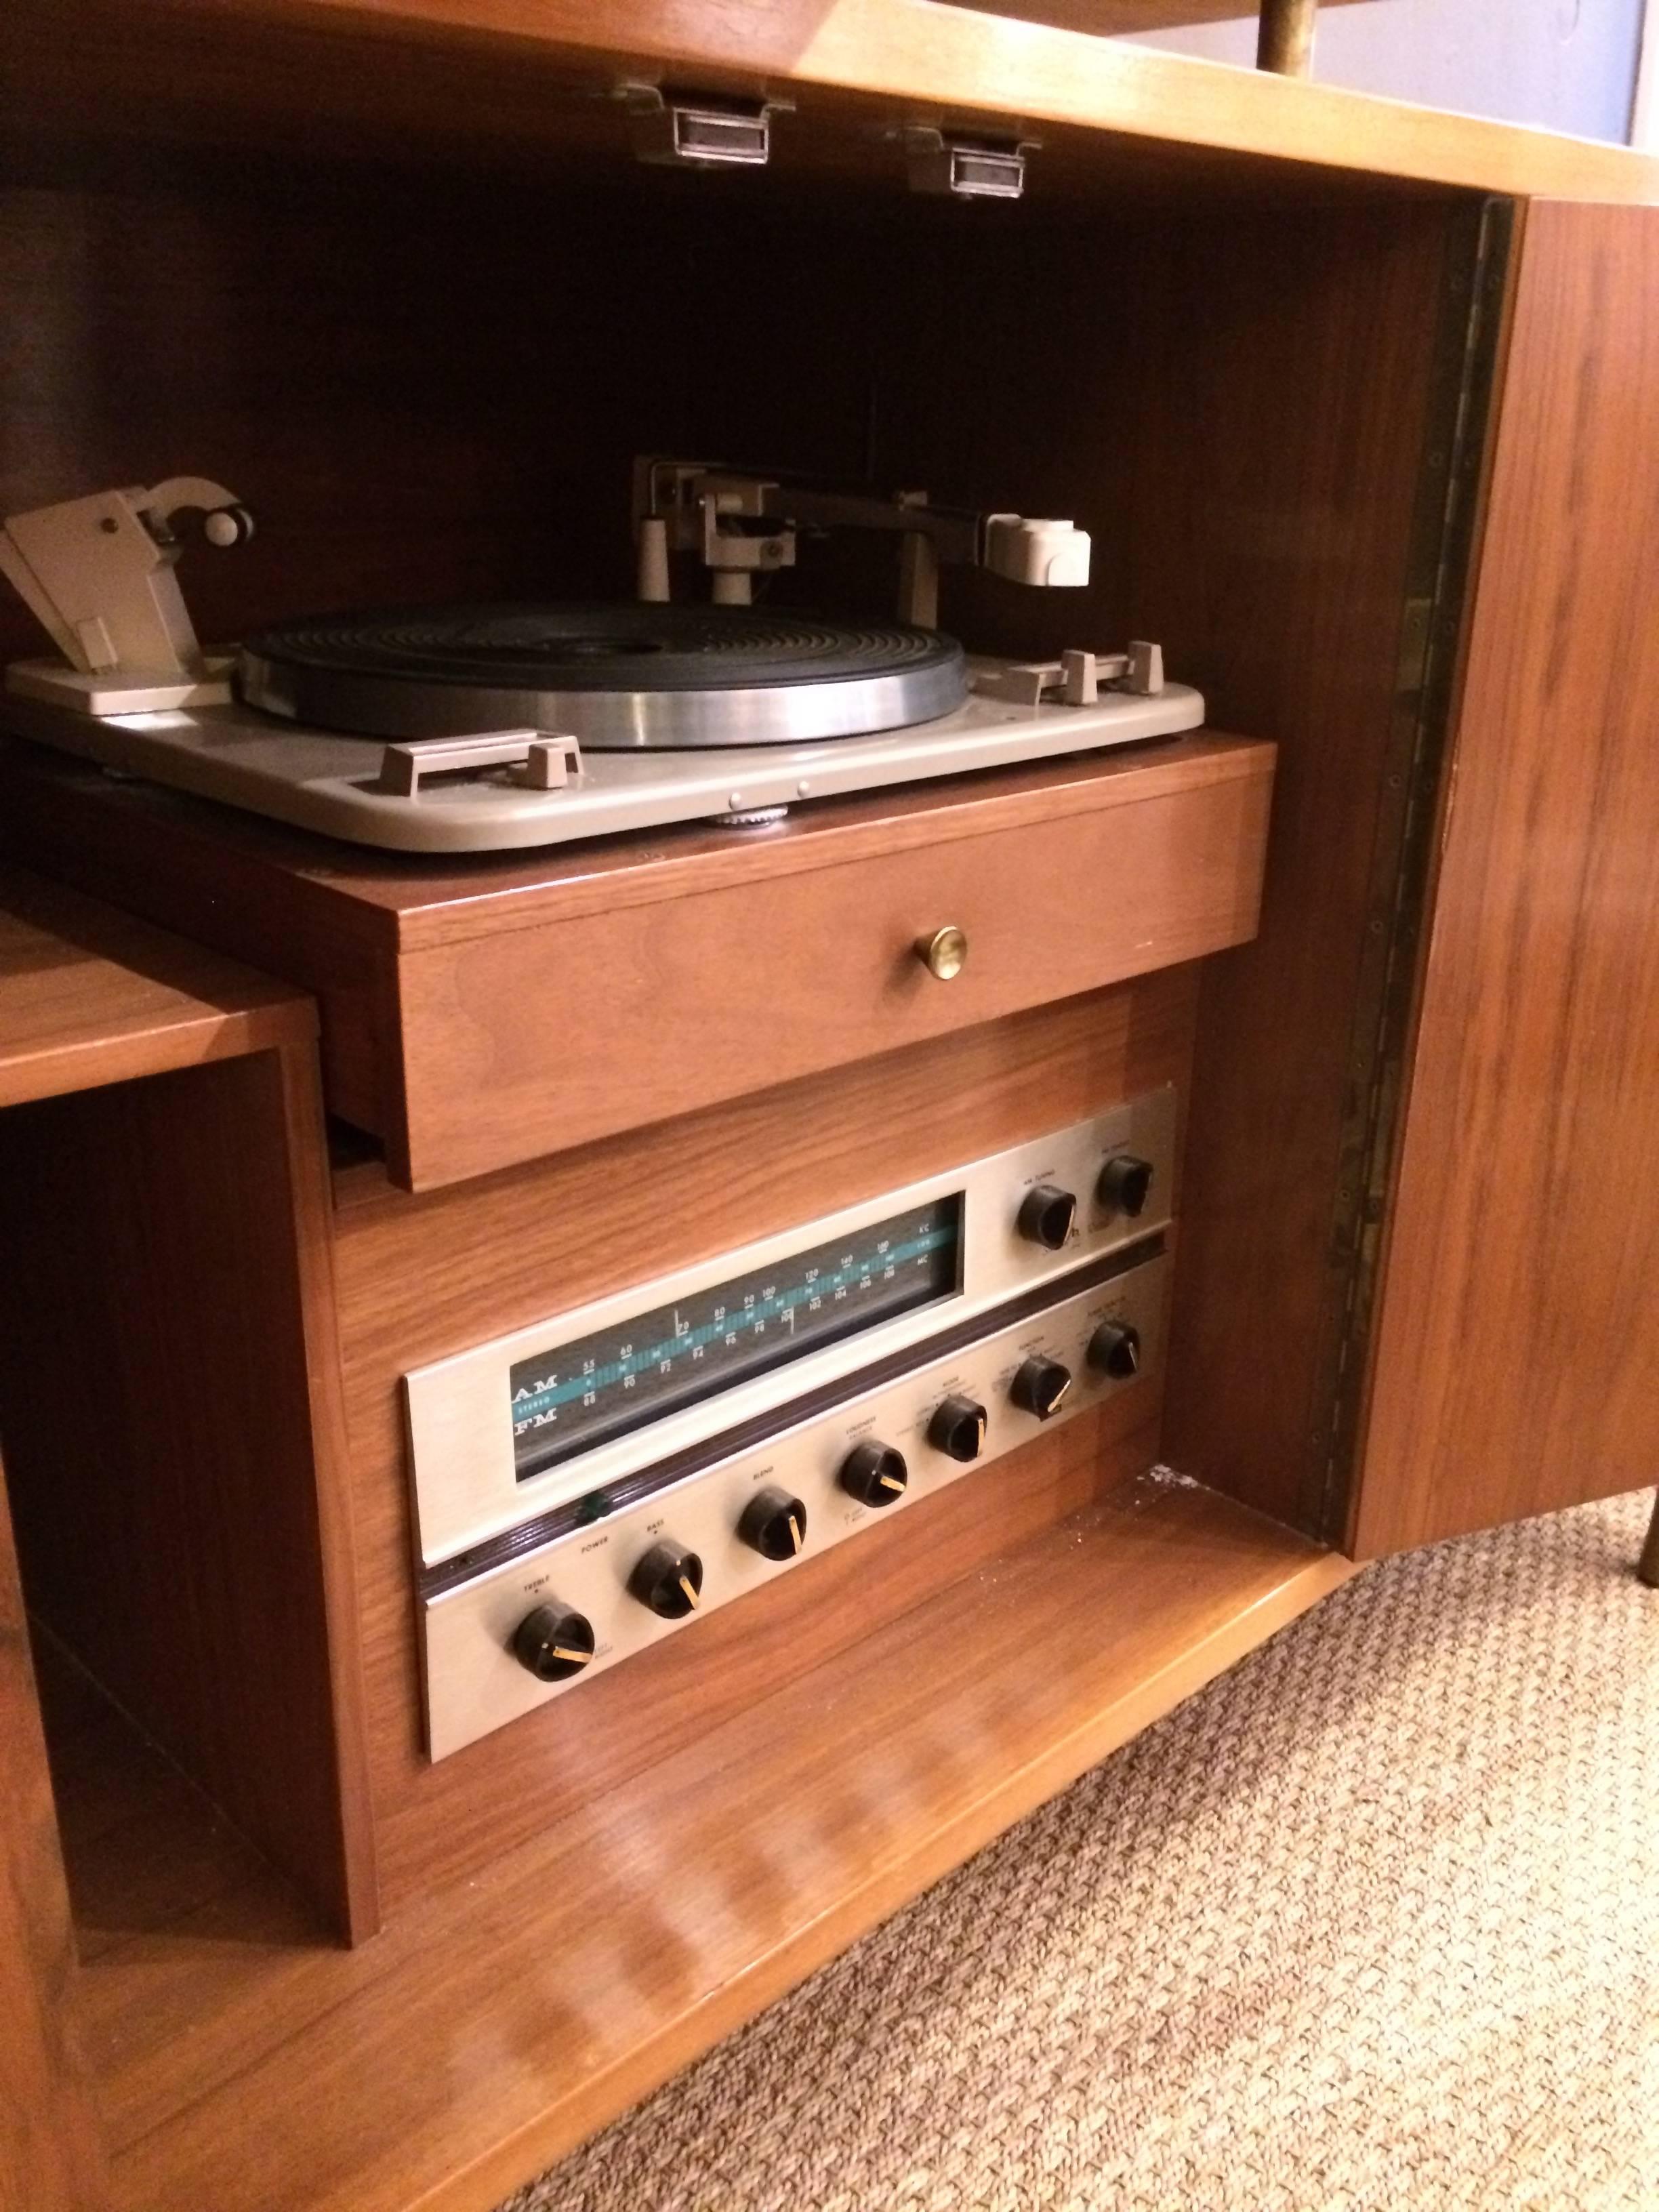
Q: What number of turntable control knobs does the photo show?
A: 3